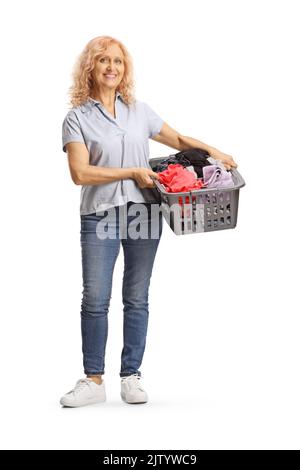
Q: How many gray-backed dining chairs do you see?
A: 0